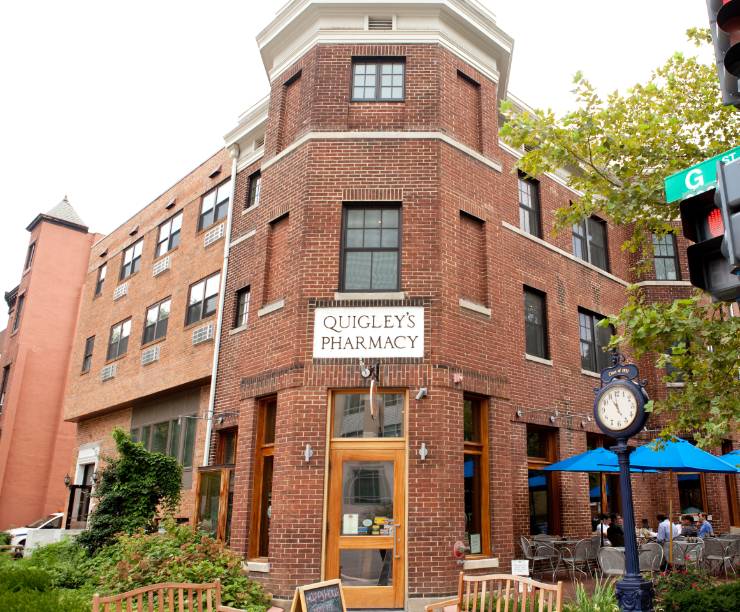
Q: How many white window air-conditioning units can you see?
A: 6